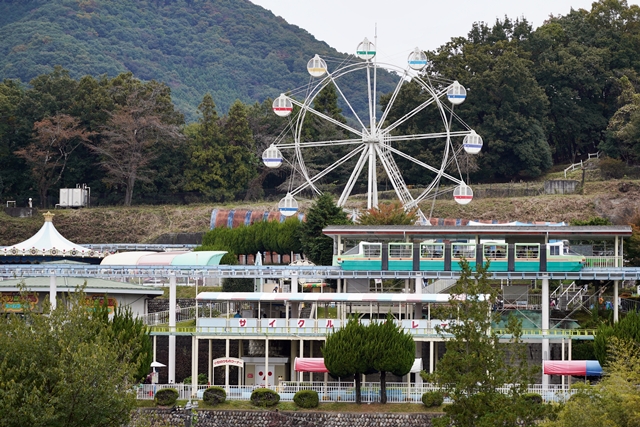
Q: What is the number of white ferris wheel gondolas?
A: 9